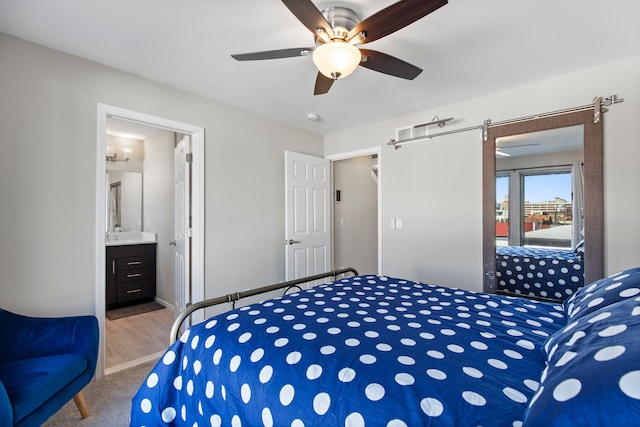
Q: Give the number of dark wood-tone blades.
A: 5